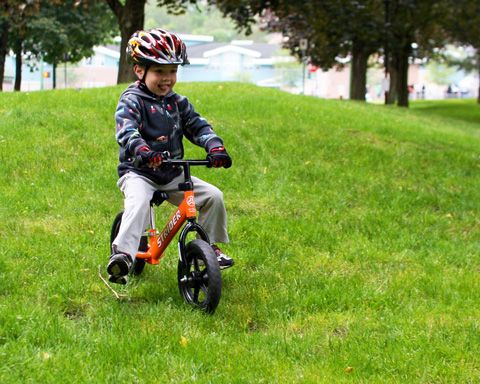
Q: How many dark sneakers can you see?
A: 2